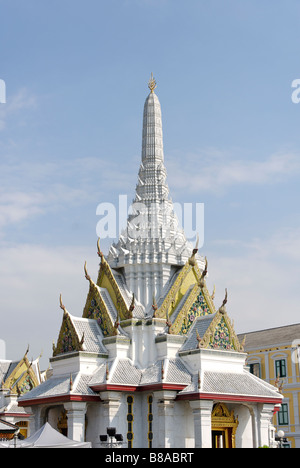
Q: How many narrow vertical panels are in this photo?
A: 2